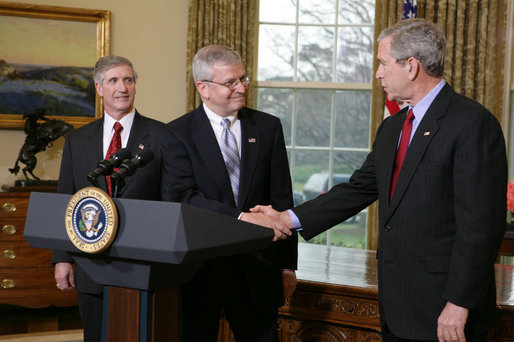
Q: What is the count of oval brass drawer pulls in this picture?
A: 4